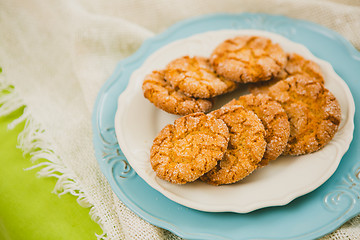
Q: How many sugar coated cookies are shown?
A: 8